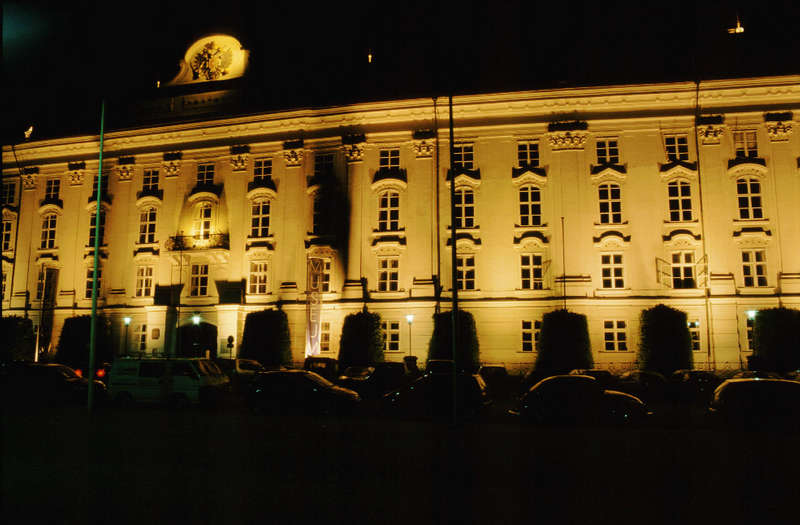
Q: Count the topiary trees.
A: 8